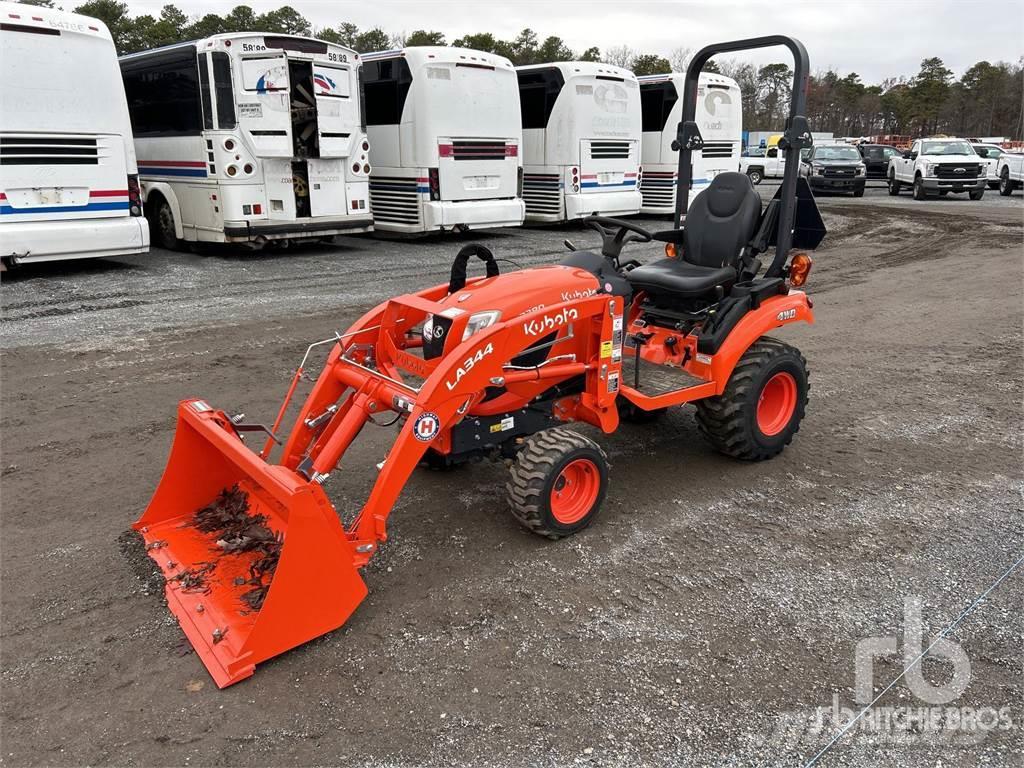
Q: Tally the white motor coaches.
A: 5